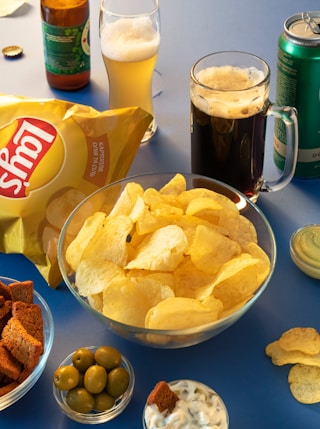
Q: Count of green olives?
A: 7